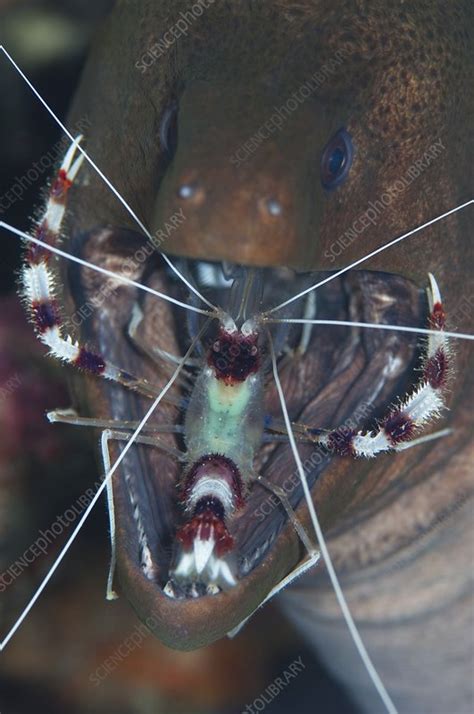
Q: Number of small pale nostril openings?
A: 2